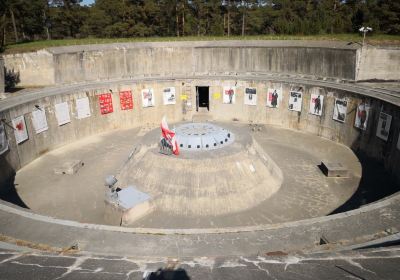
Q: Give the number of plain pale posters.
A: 3